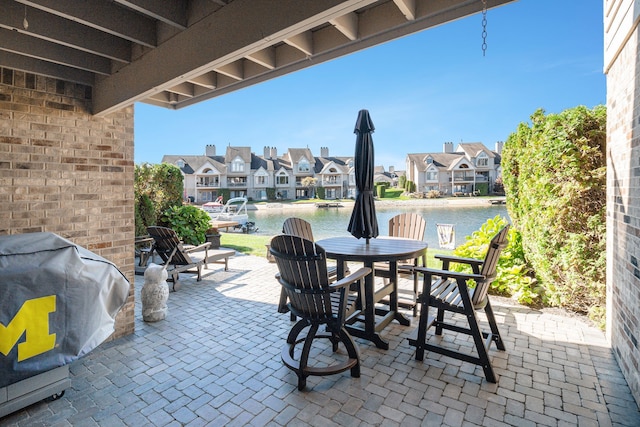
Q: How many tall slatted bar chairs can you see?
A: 4